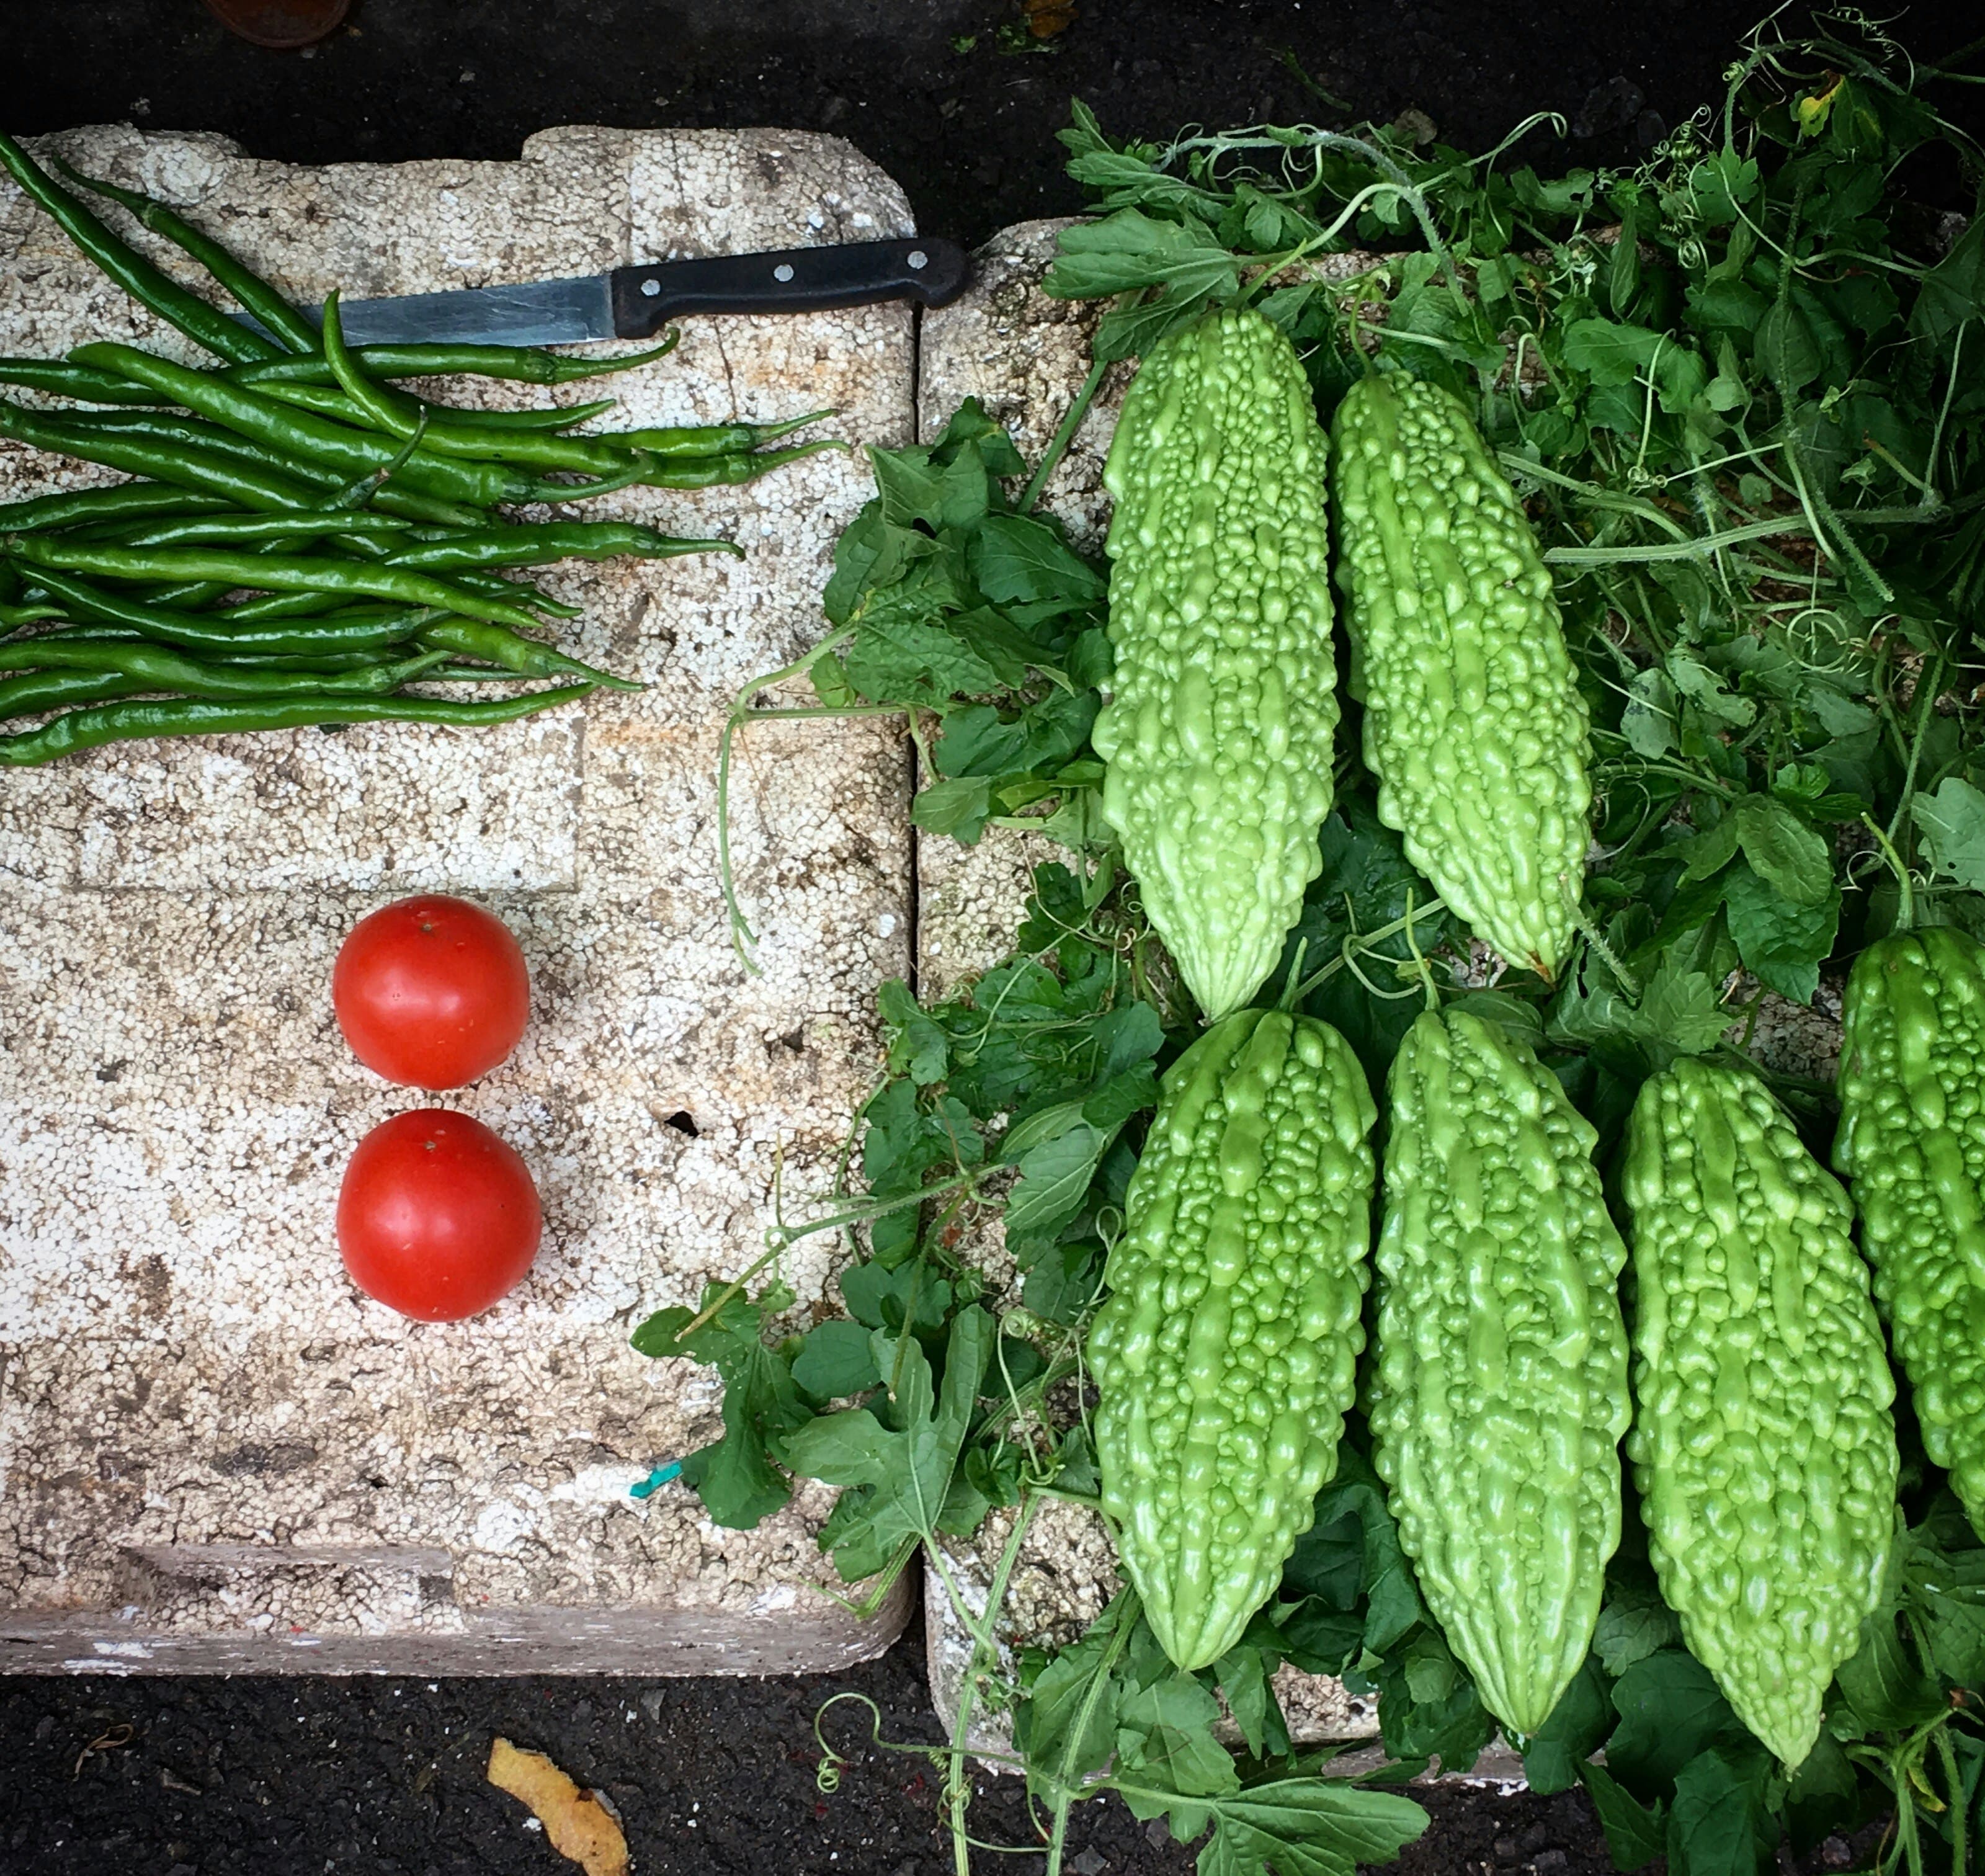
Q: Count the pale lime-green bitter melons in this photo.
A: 6